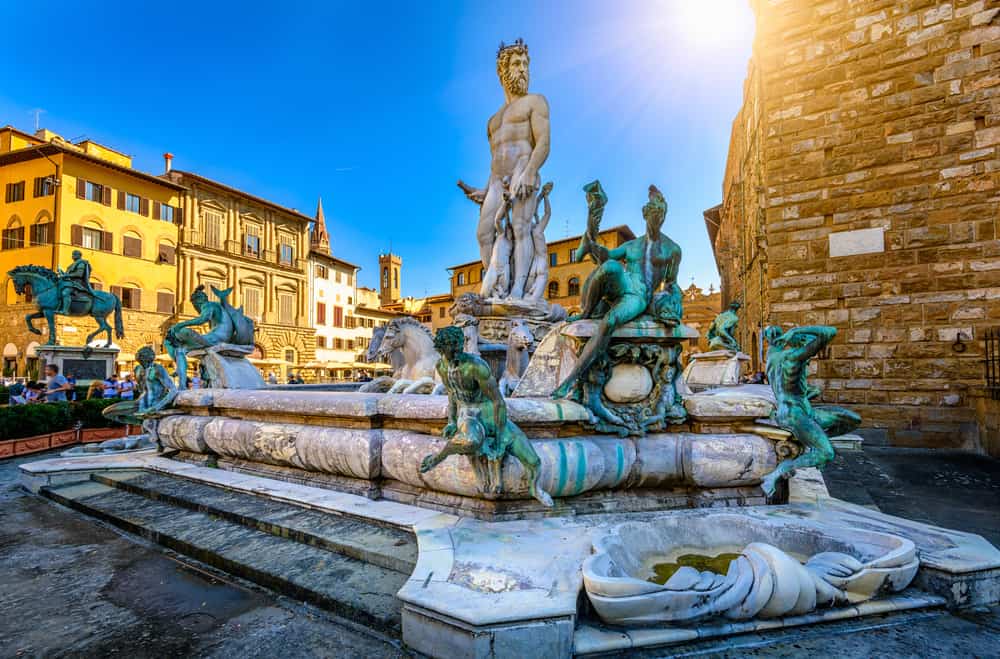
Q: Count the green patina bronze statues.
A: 7